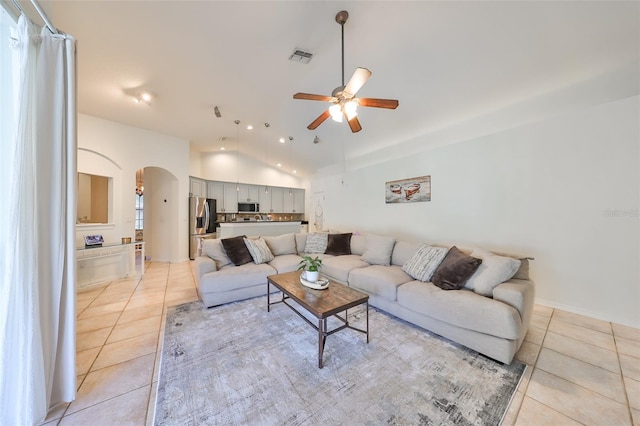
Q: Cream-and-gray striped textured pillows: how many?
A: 3